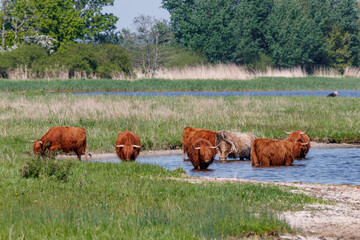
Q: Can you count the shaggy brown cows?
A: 6